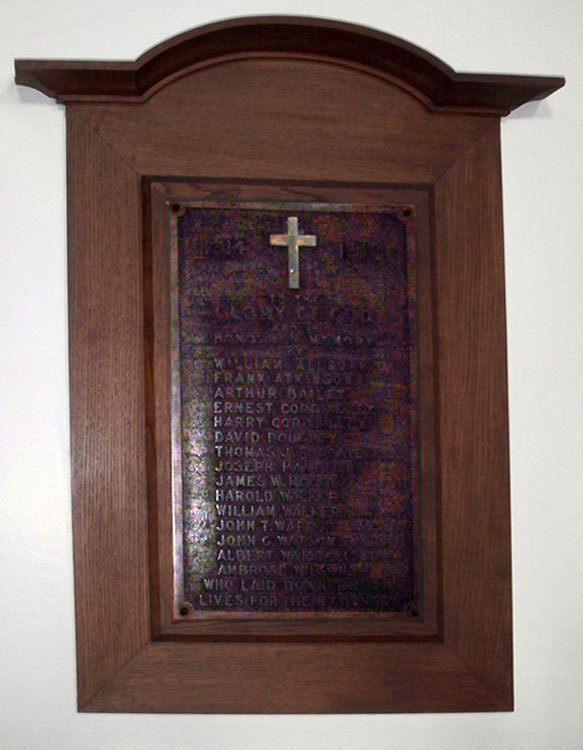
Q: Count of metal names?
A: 15